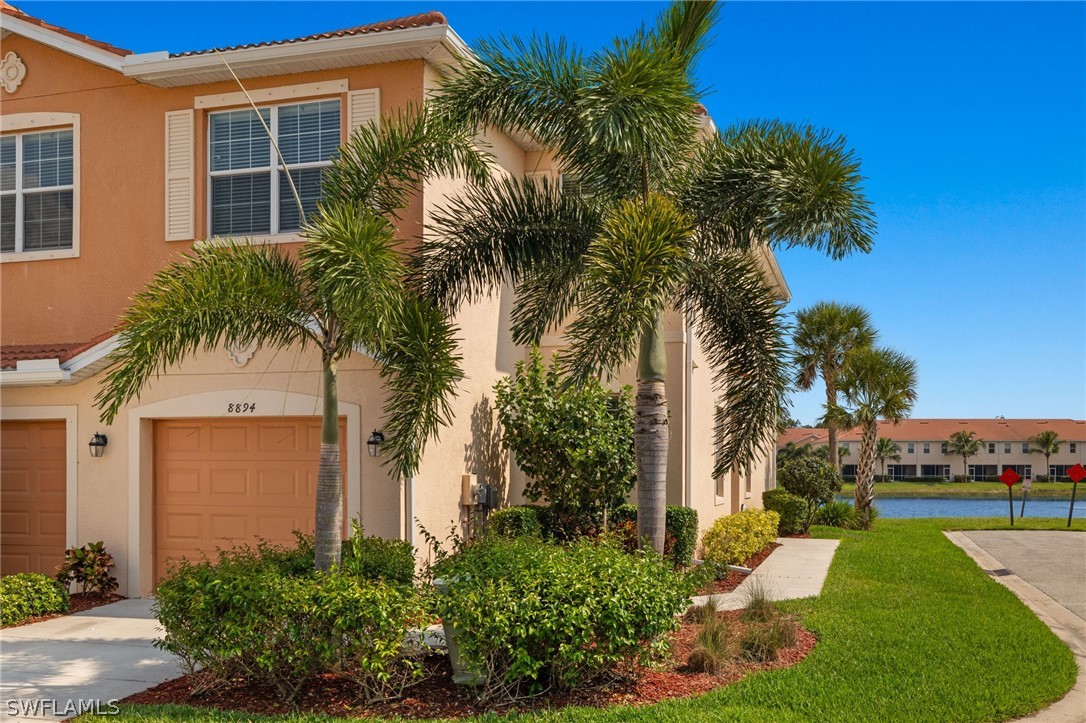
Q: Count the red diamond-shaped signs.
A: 2